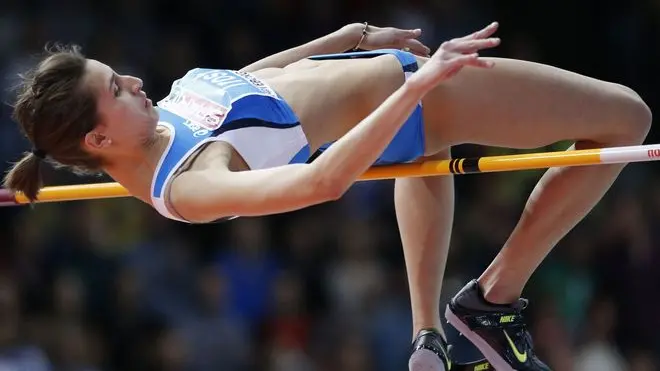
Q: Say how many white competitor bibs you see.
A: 1